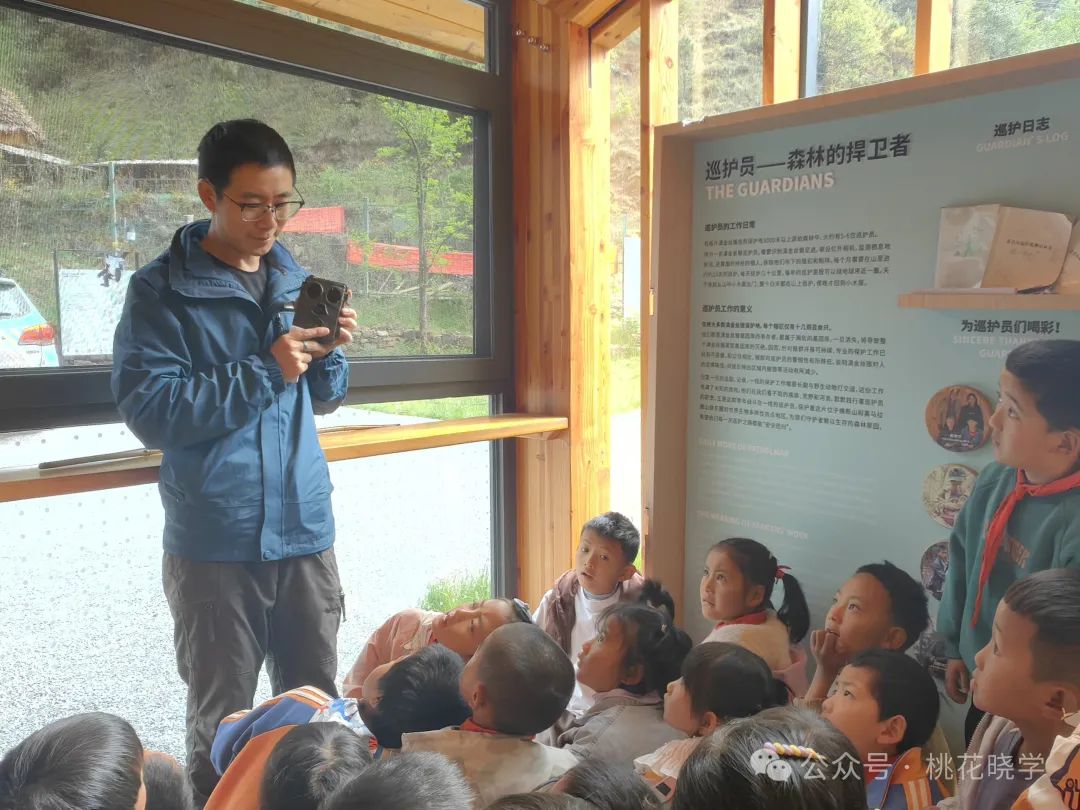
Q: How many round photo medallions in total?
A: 3